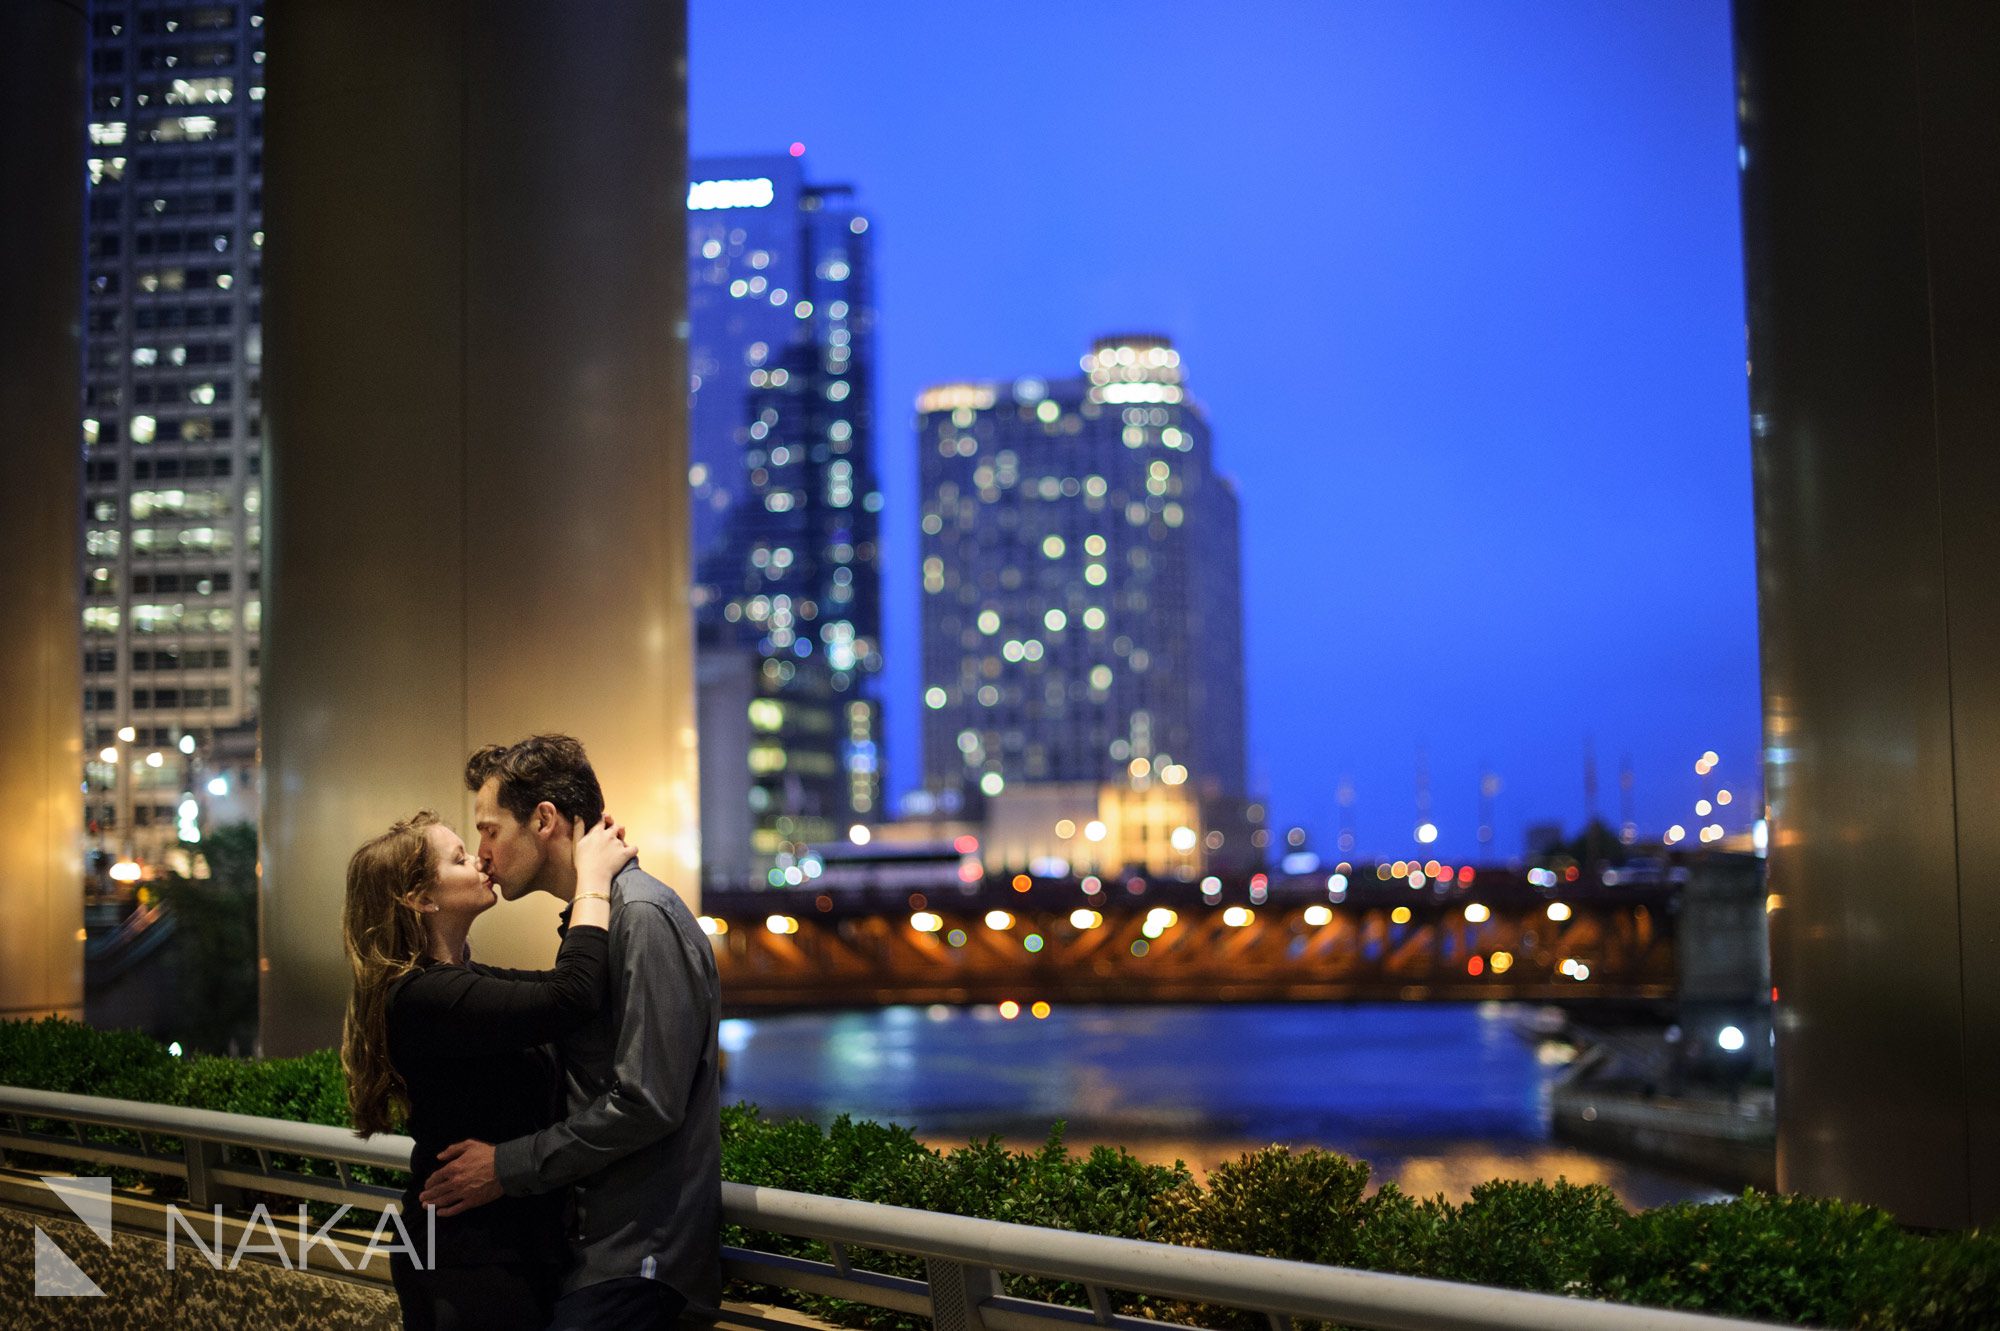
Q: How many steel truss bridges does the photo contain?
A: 1